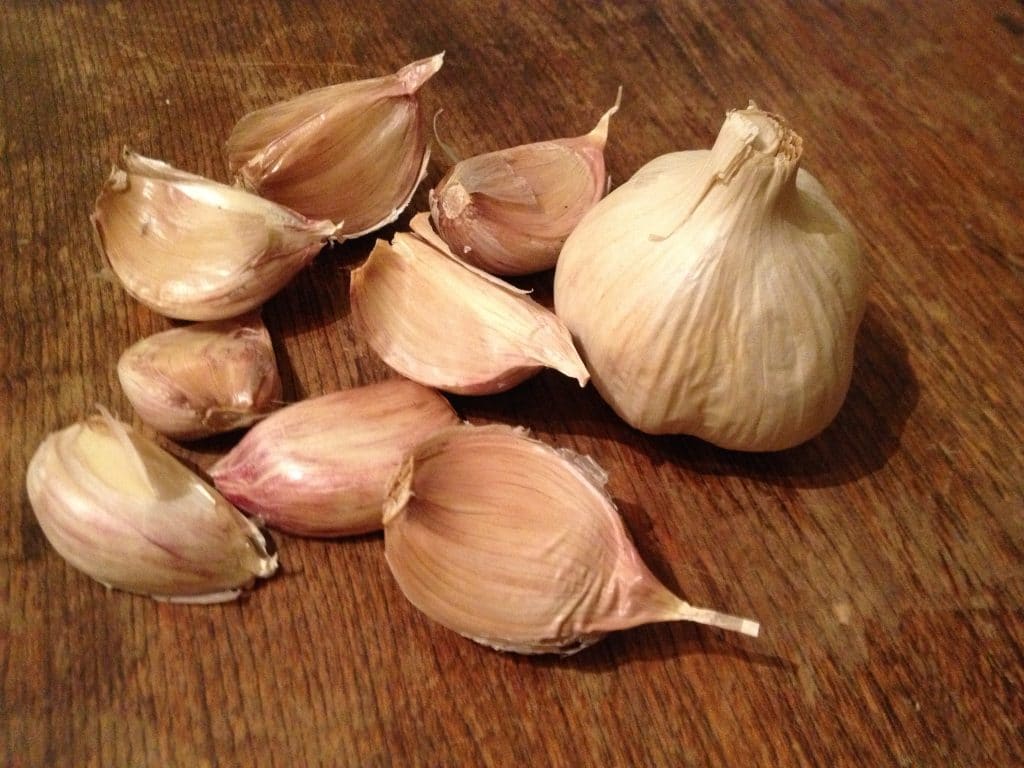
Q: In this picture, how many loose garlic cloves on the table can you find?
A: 8